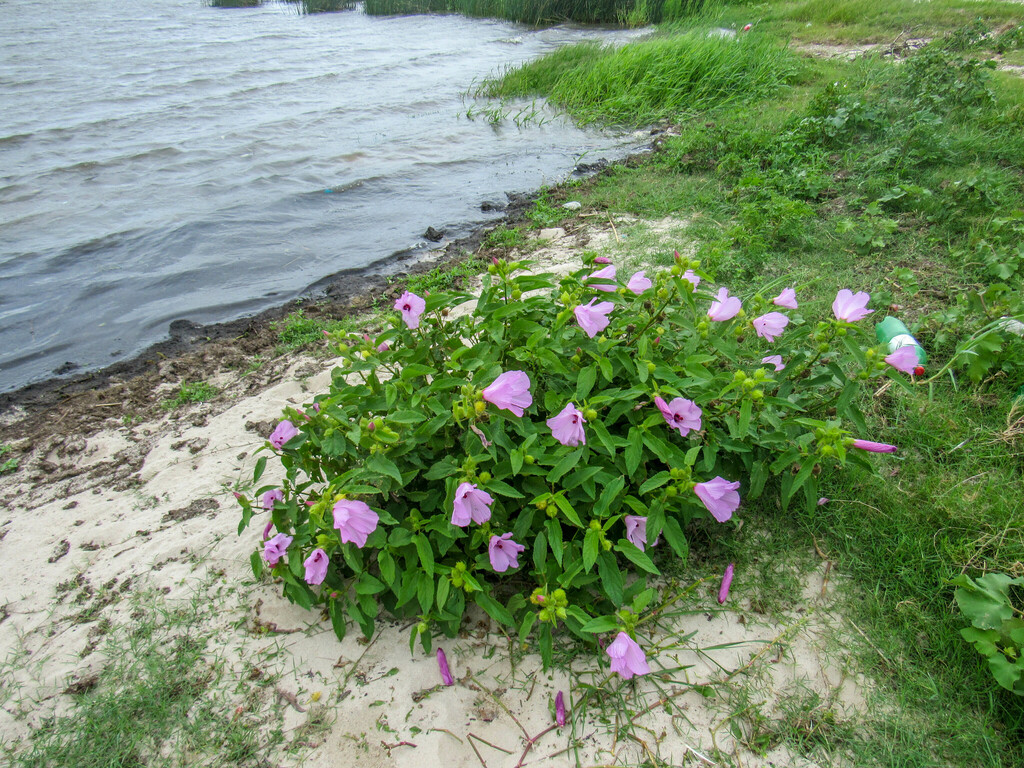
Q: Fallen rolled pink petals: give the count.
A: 3